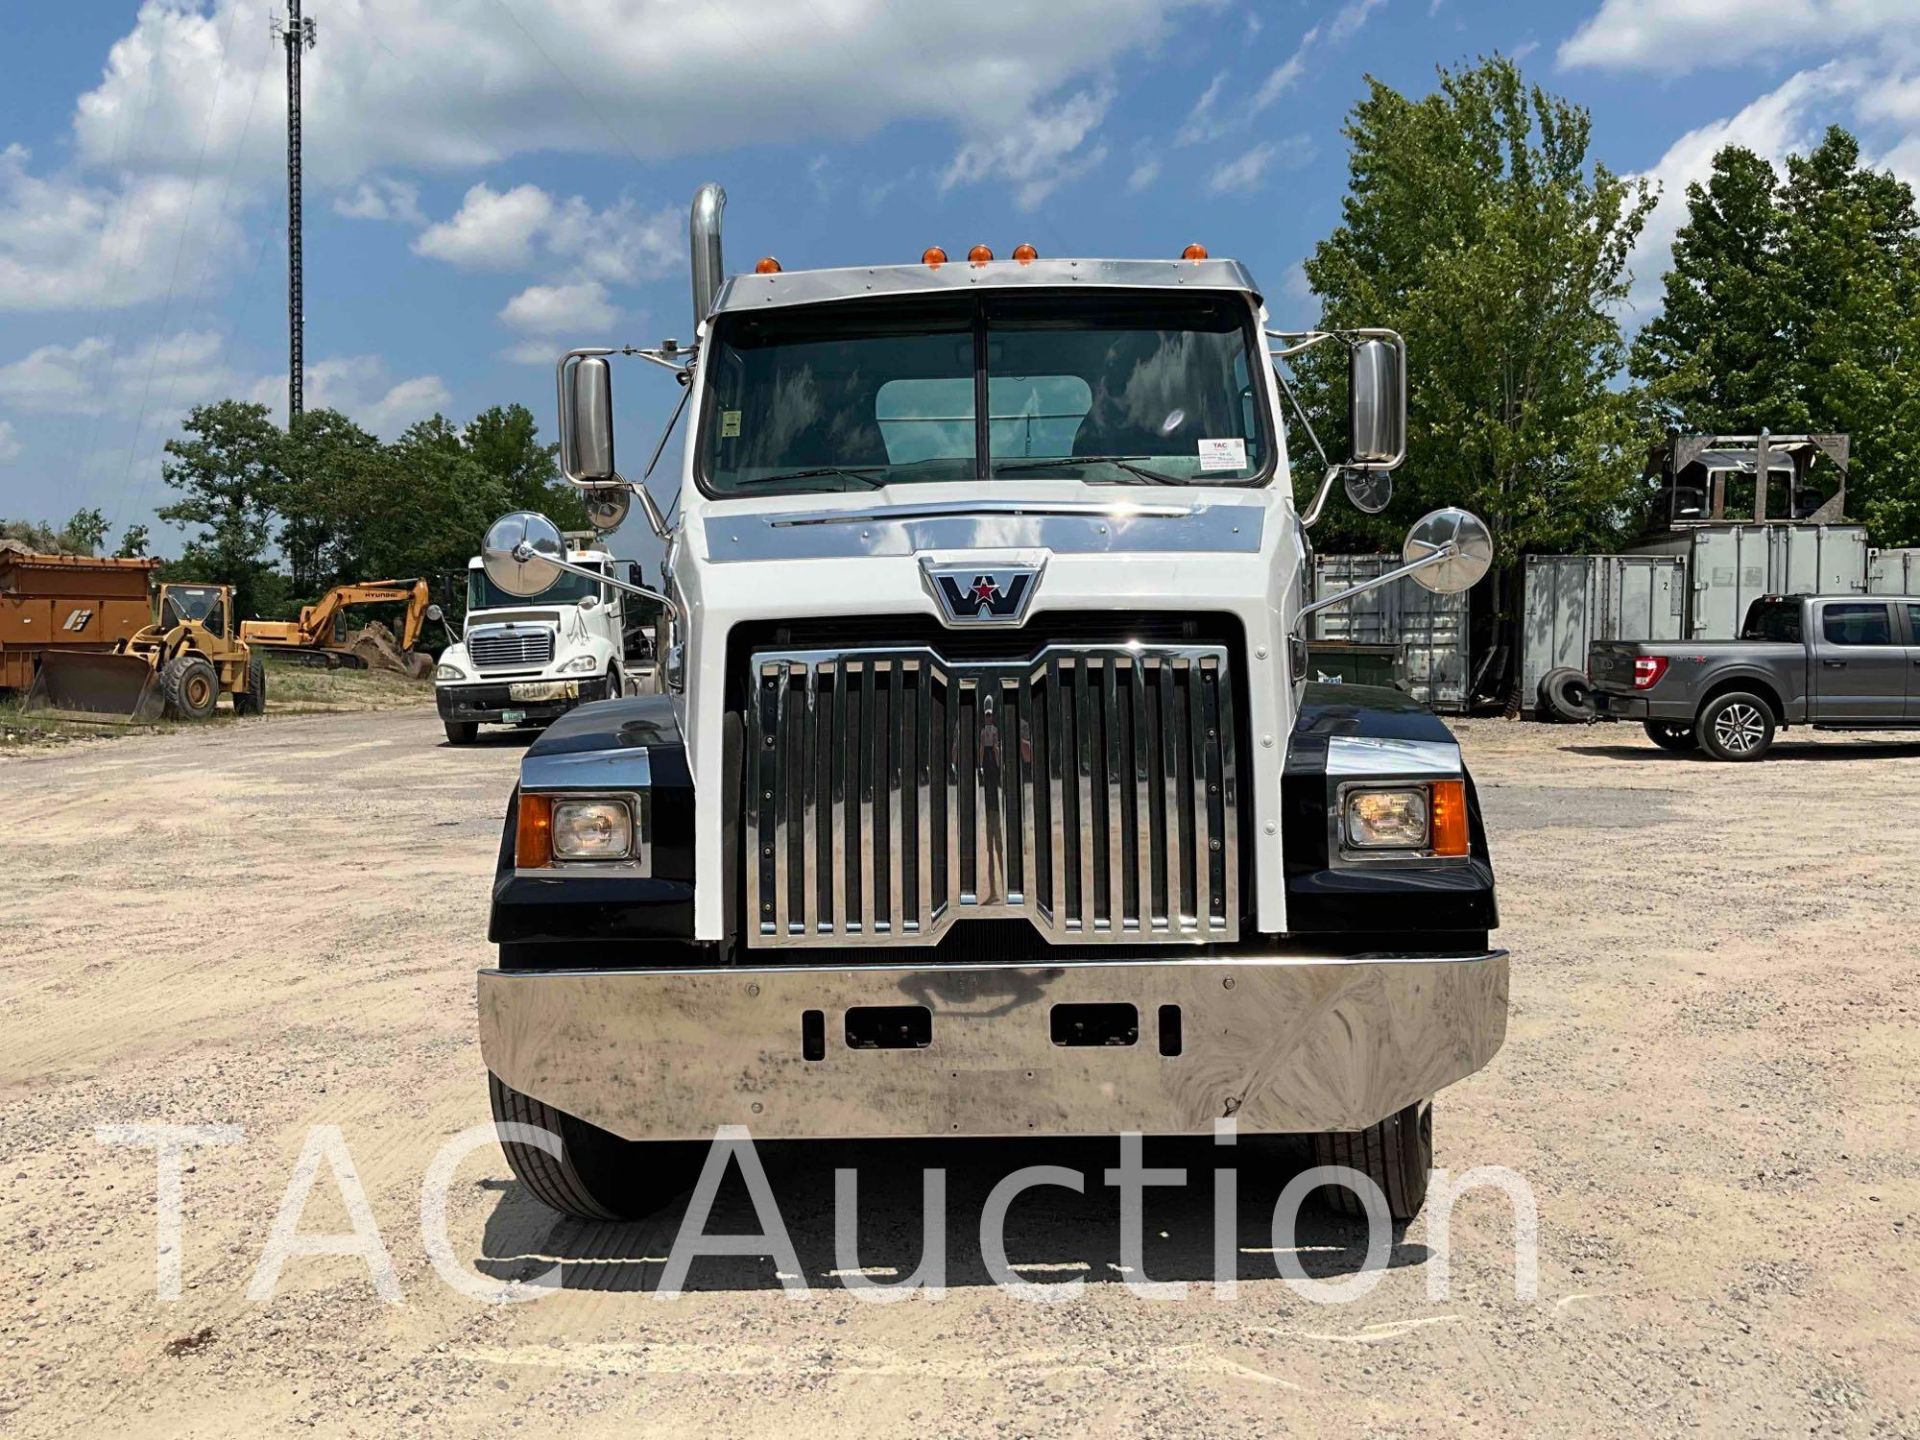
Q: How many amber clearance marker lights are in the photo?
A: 5